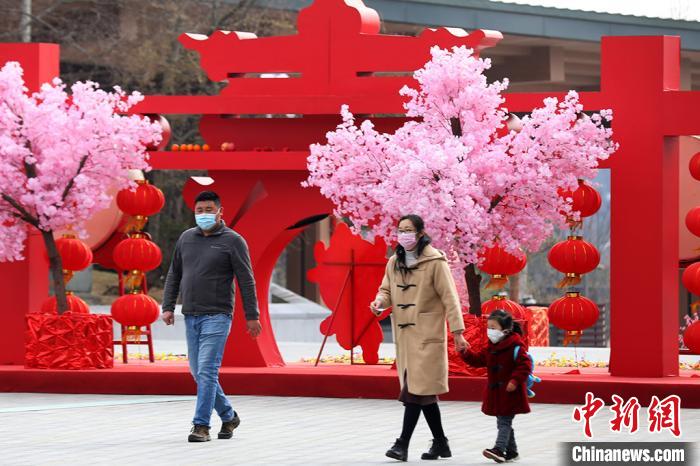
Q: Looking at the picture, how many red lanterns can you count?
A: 14